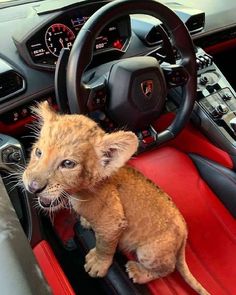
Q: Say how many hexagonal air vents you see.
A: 3